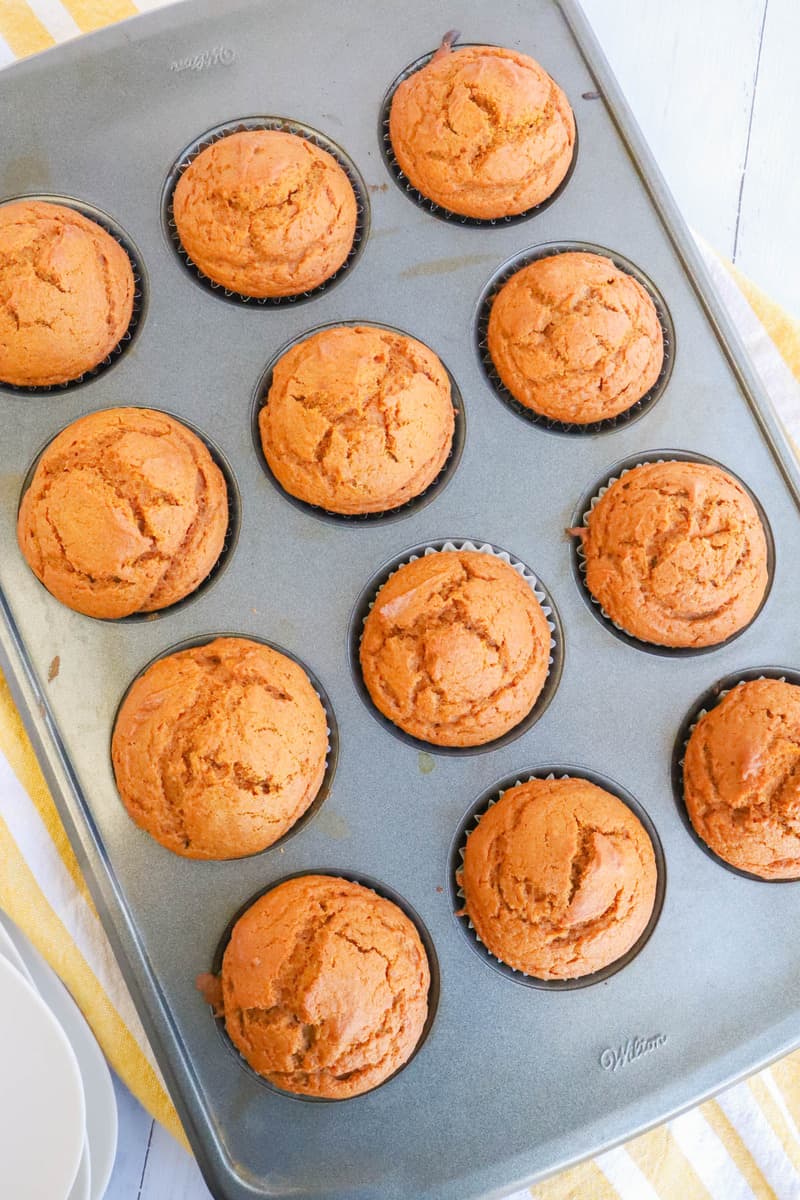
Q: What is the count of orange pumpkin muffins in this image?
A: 12